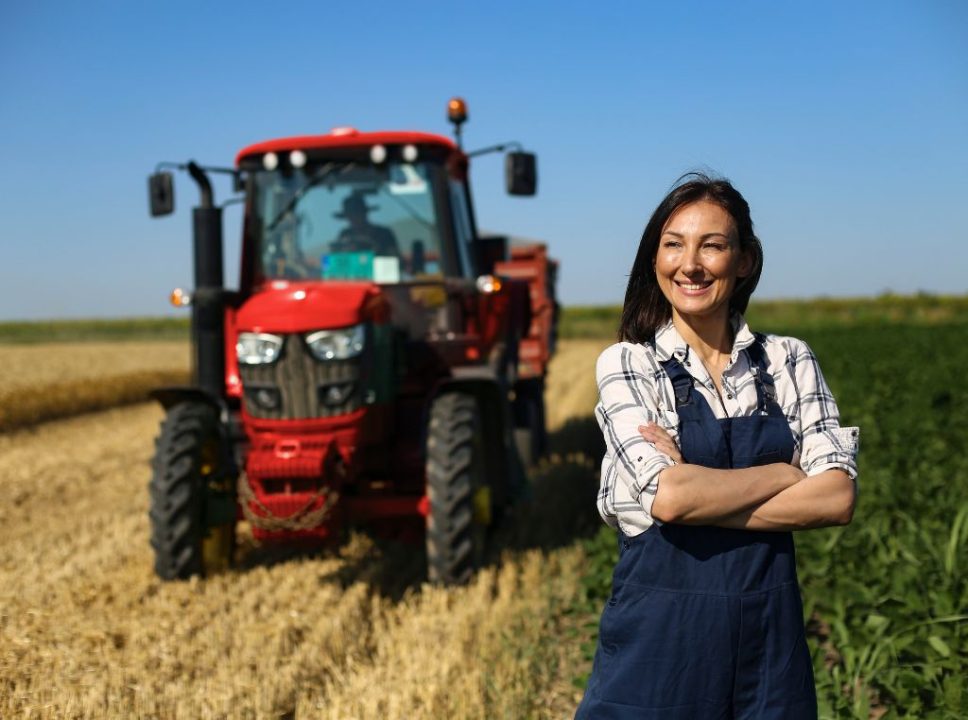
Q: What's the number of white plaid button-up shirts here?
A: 1